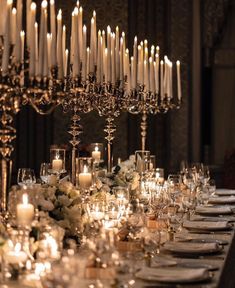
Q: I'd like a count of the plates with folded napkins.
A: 6